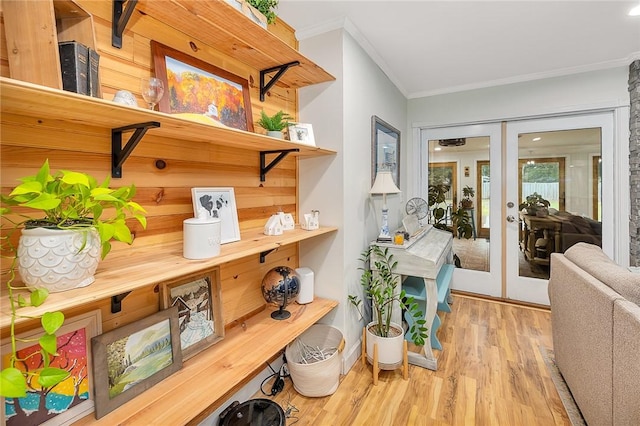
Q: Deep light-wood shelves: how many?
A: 4